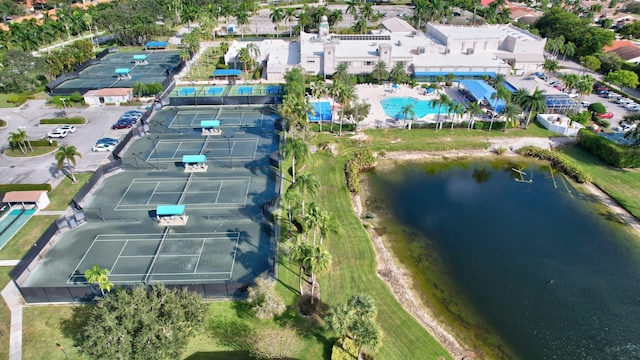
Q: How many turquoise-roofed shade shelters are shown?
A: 5